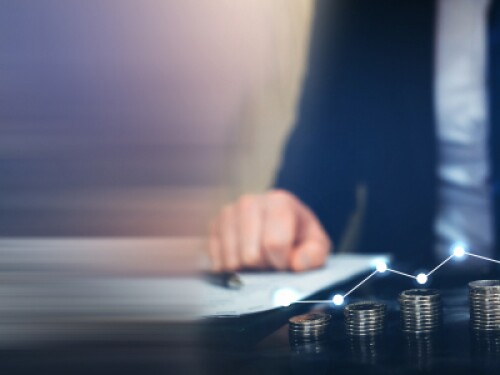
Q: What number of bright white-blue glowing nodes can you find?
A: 5